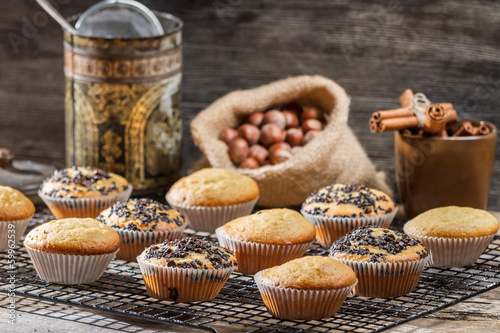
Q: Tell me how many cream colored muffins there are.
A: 6